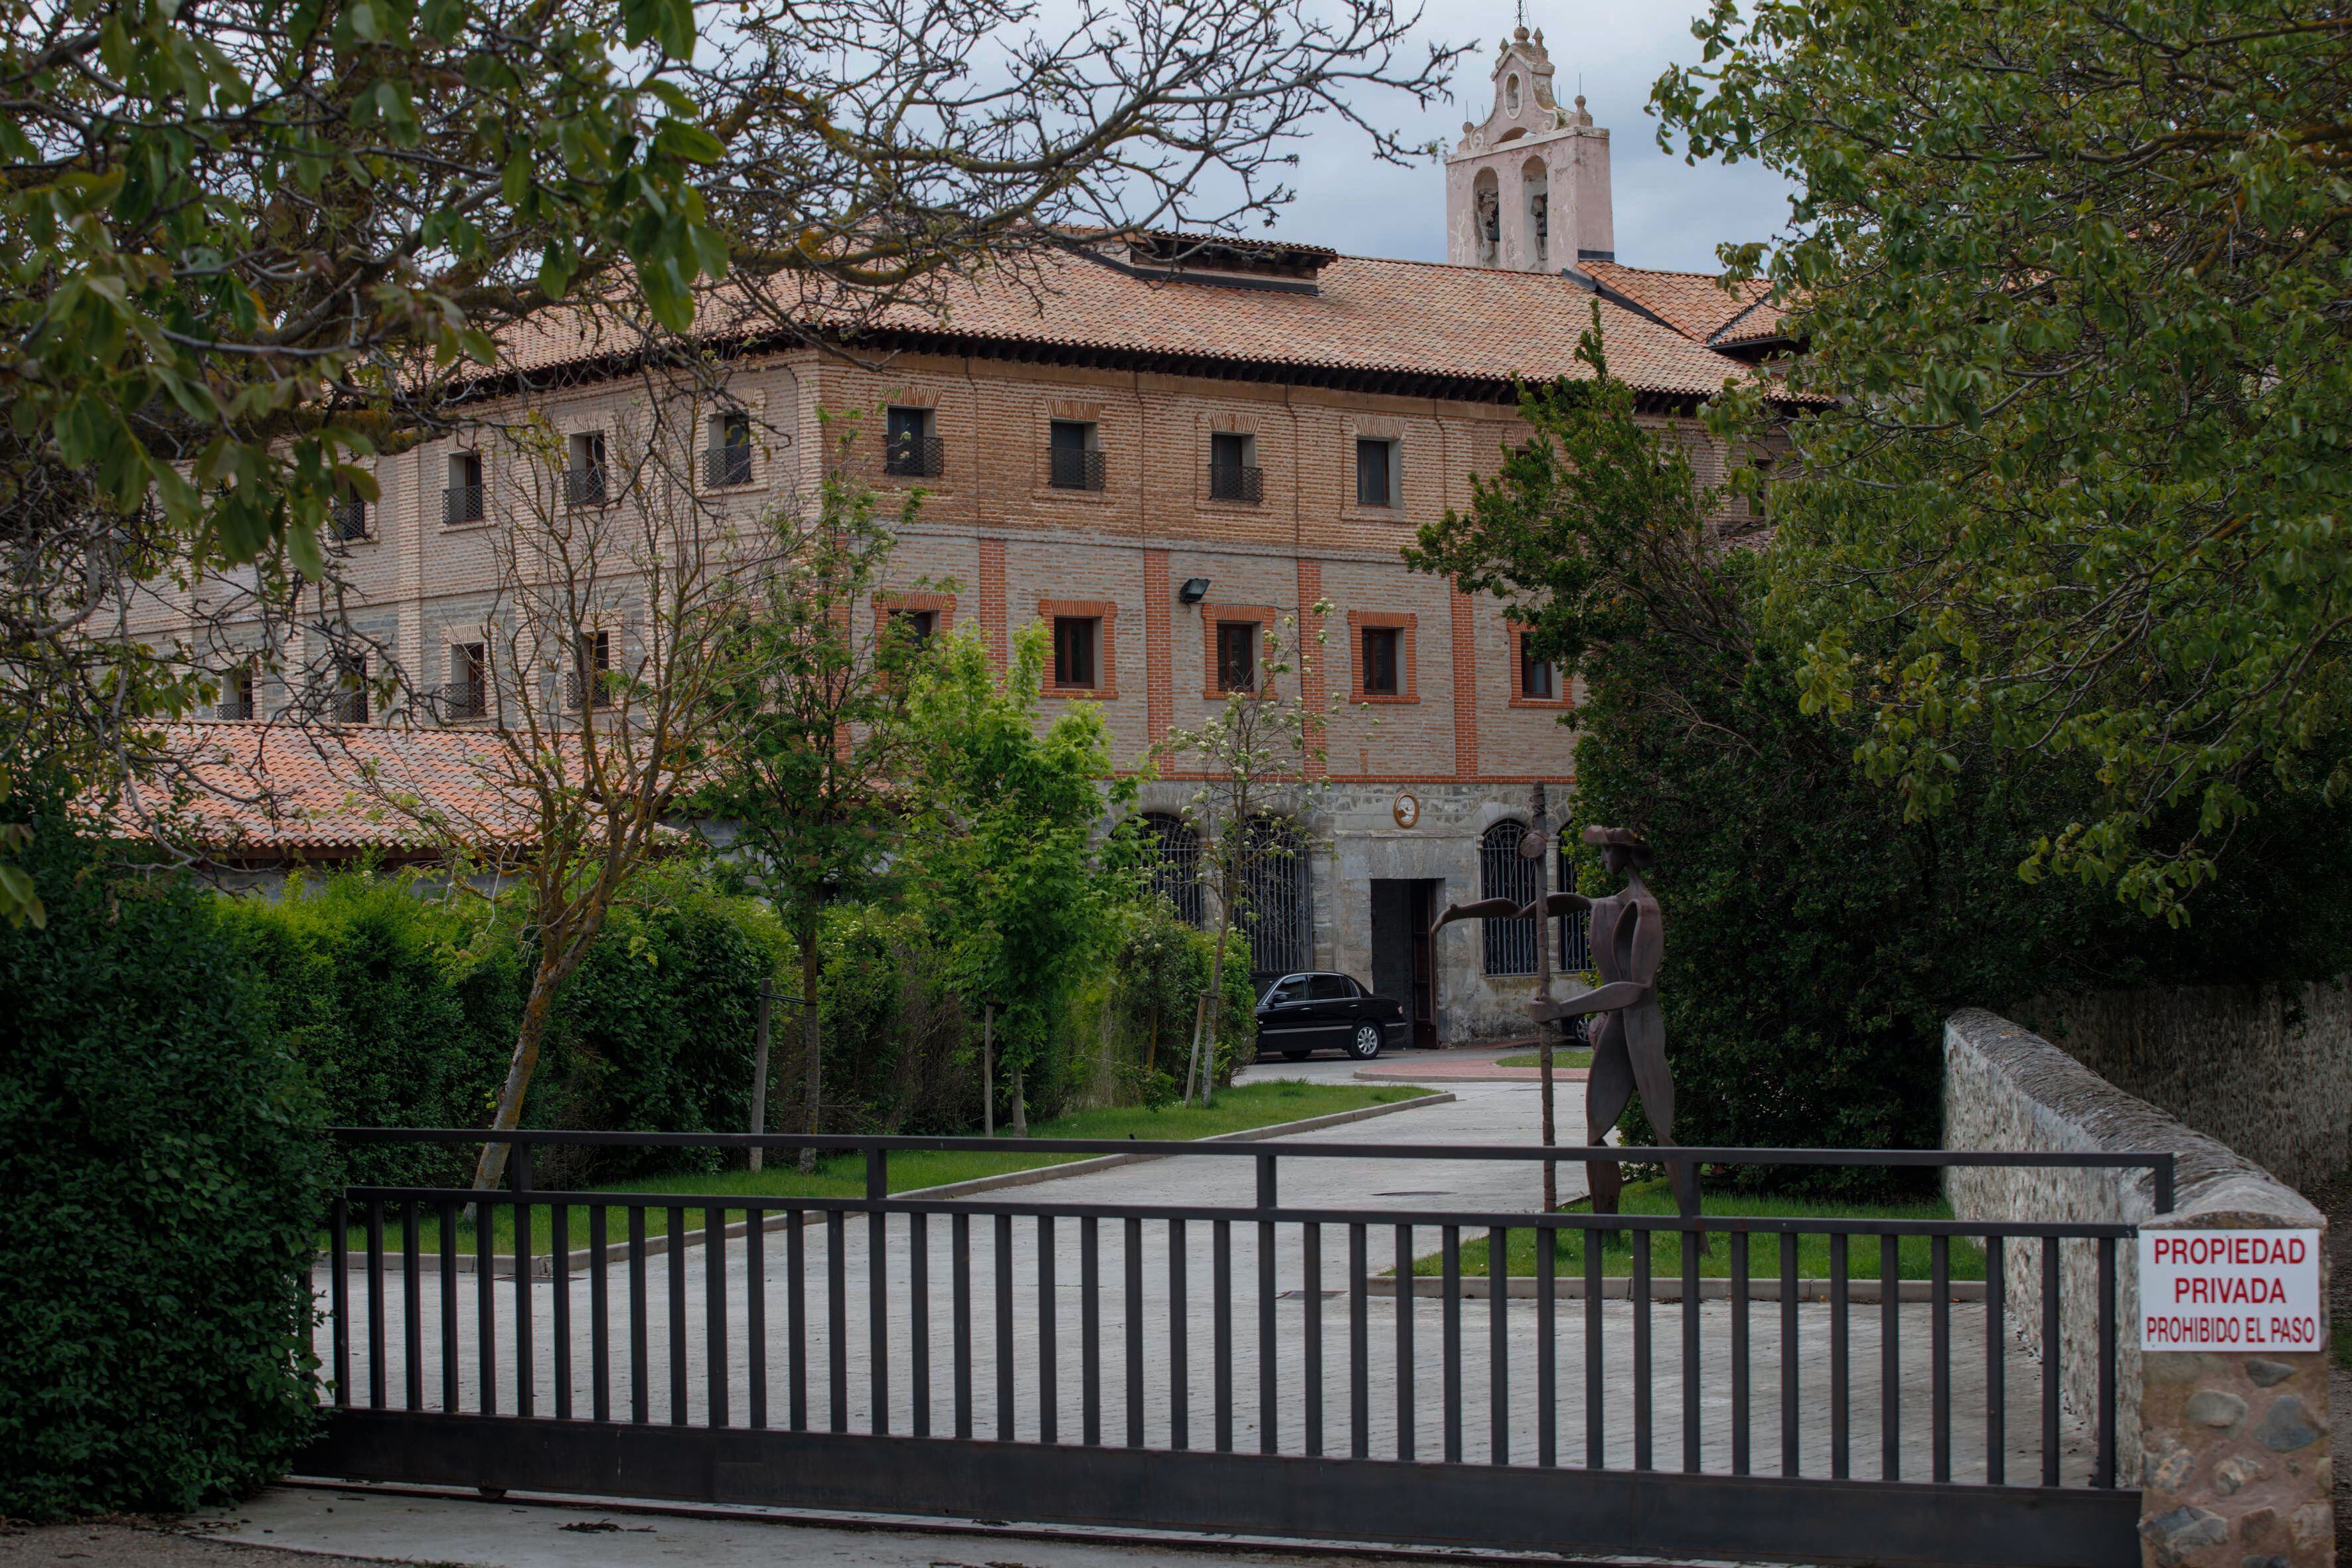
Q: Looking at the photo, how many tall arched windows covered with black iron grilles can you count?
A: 4